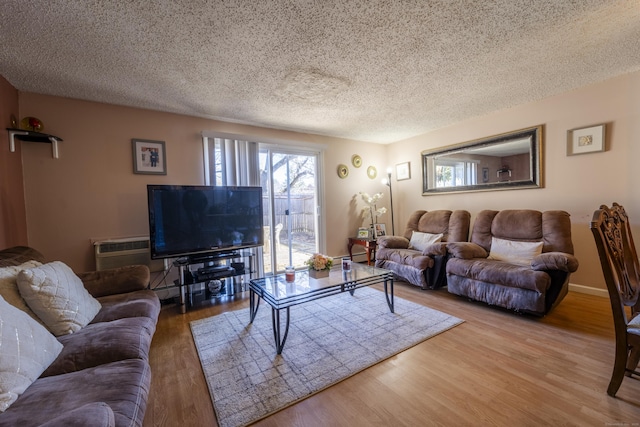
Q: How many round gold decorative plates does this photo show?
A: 3